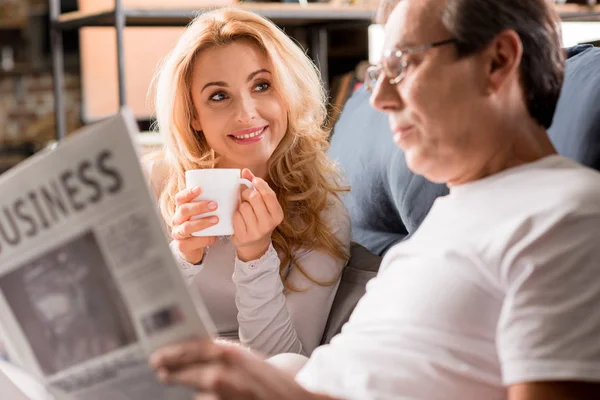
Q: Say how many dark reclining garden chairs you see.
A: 0